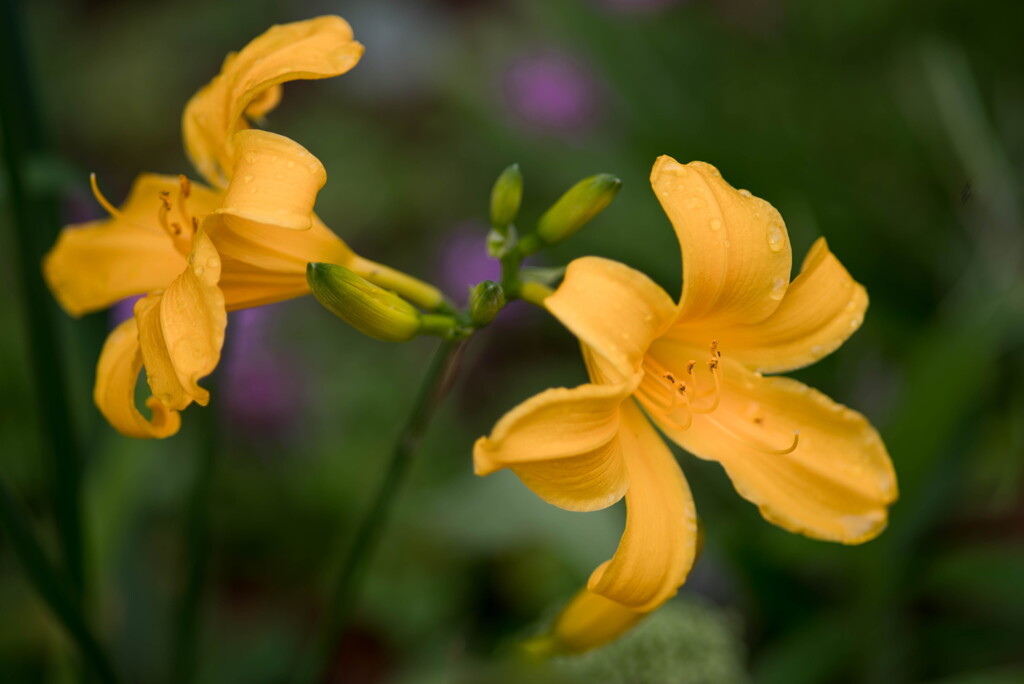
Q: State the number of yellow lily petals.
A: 12